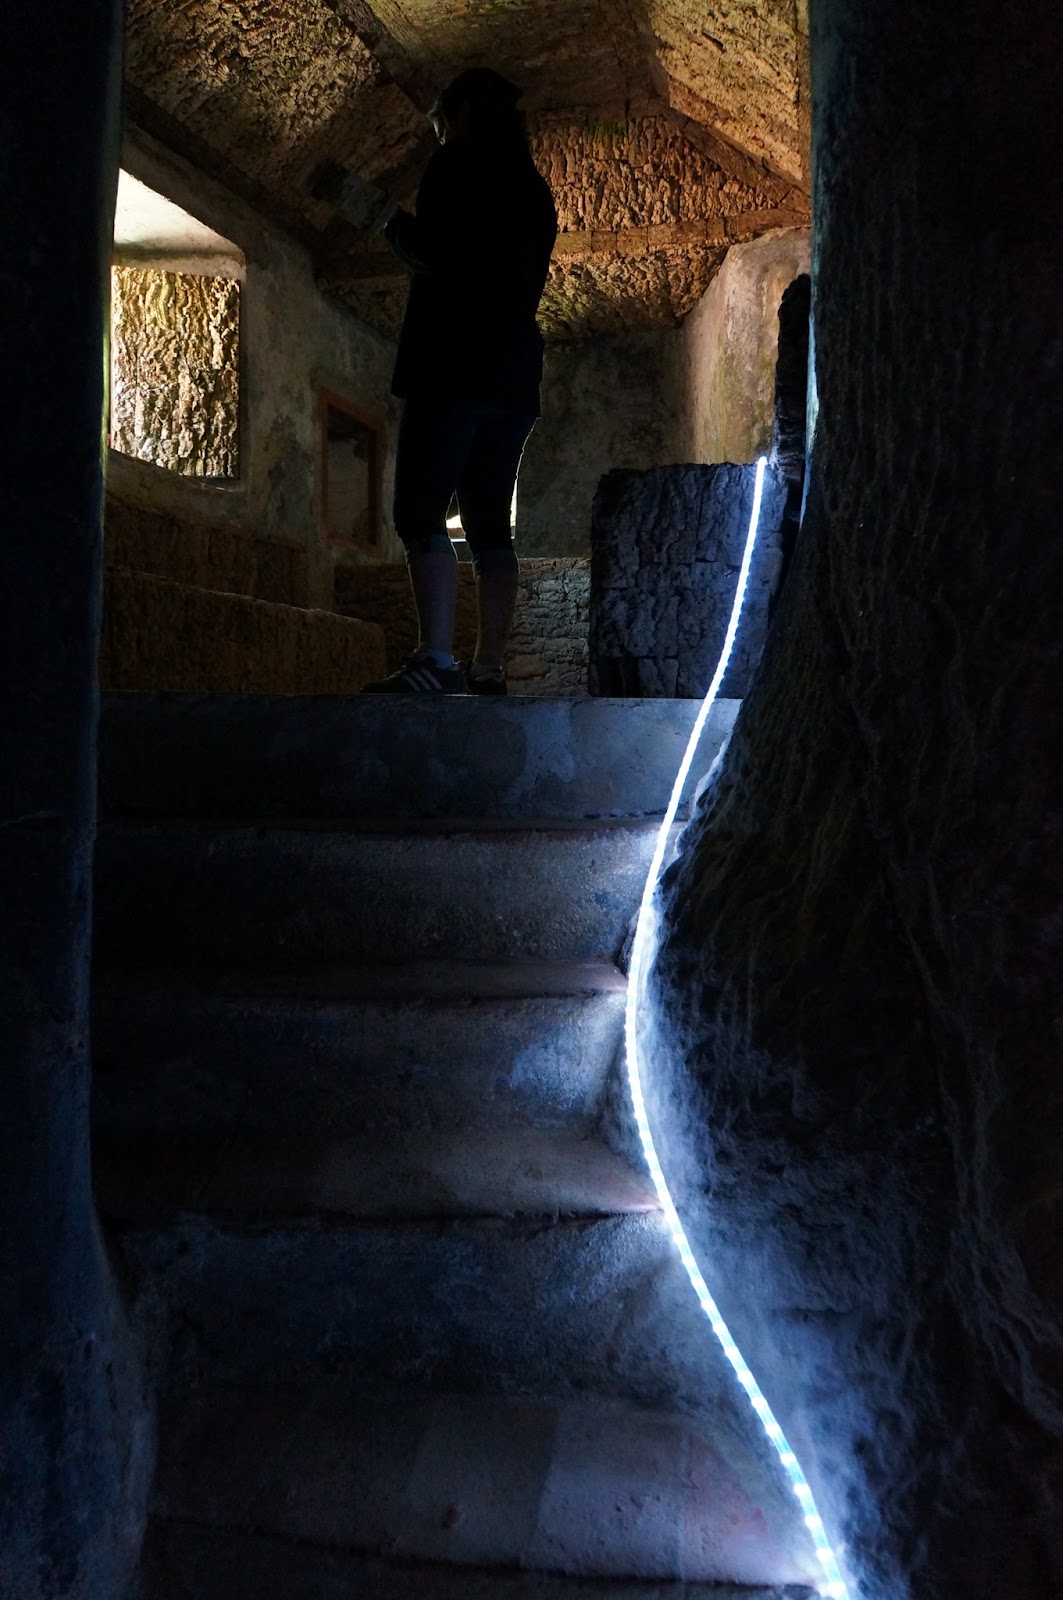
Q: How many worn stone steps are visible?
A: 5